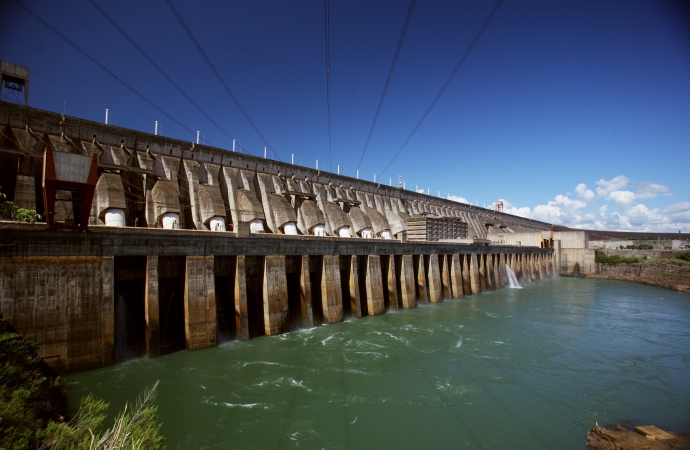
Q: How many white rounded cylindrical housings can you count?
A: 9